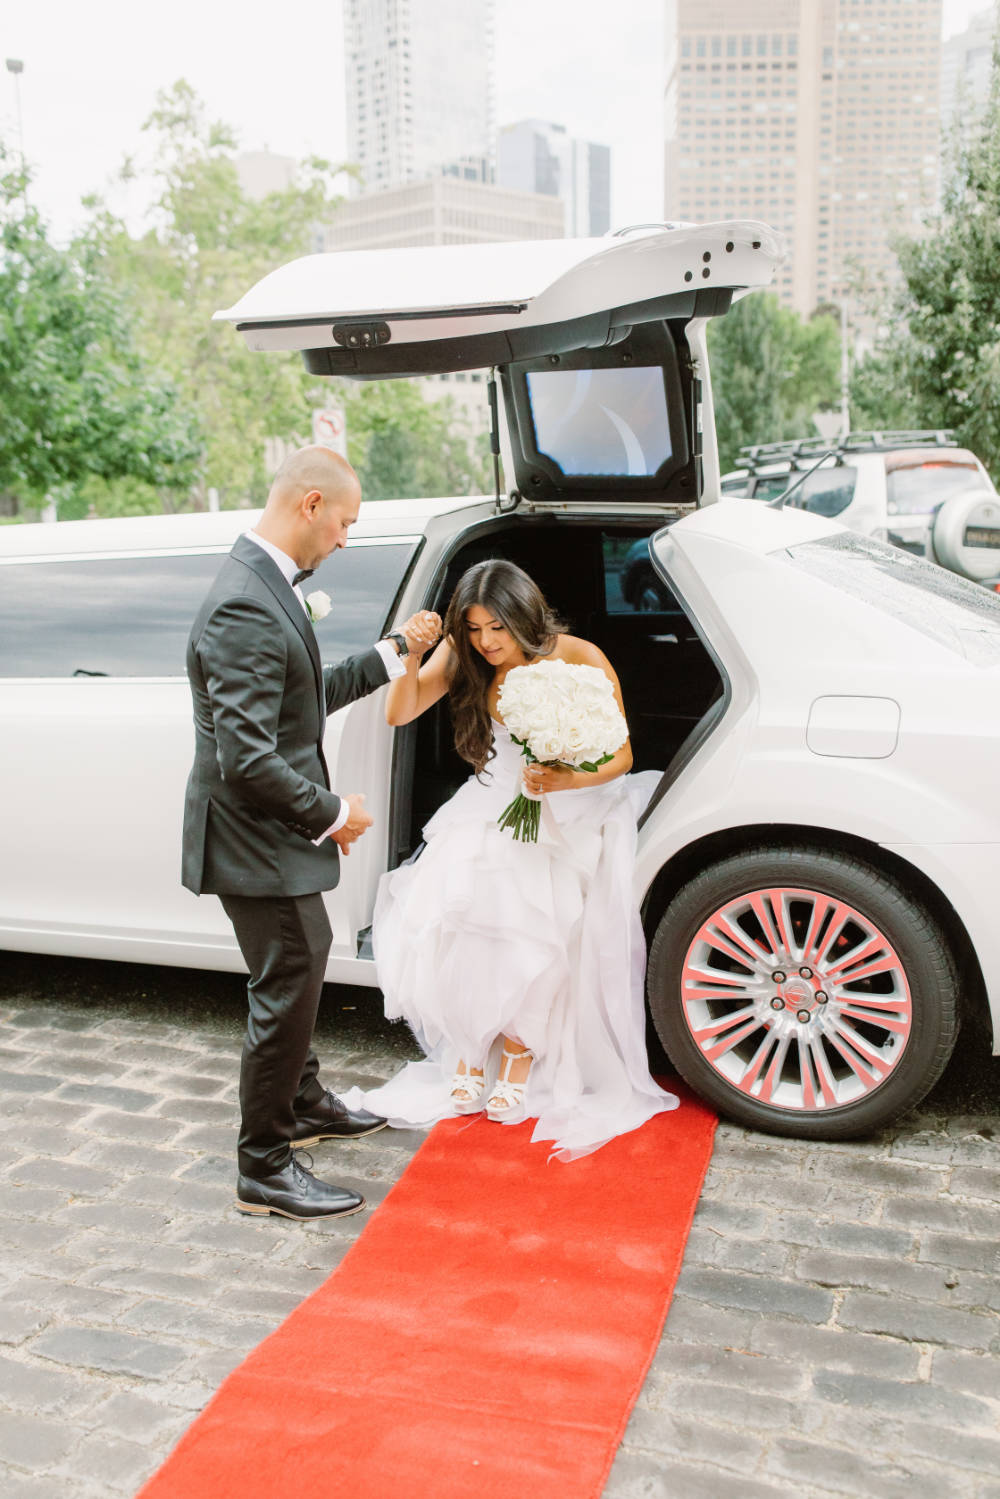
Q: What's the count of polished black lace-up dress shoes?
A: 2